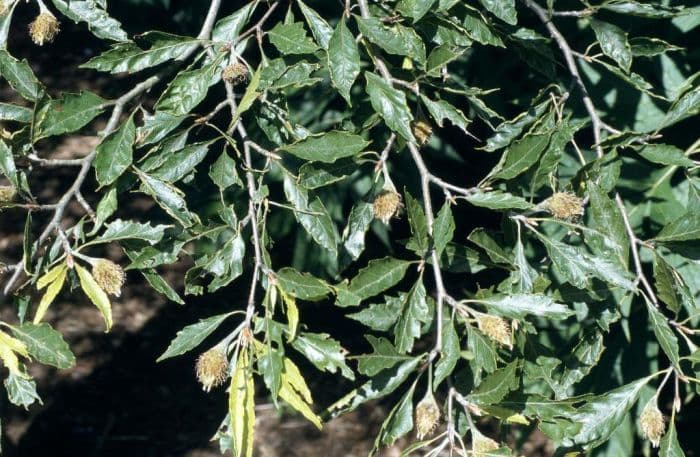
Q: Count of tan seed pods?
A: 12